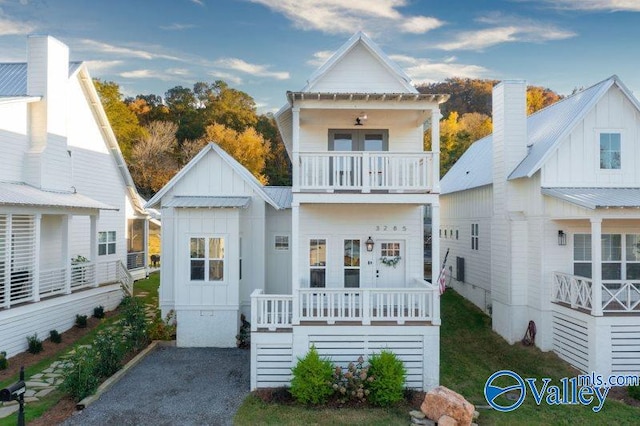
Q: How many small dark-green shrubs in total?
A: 5